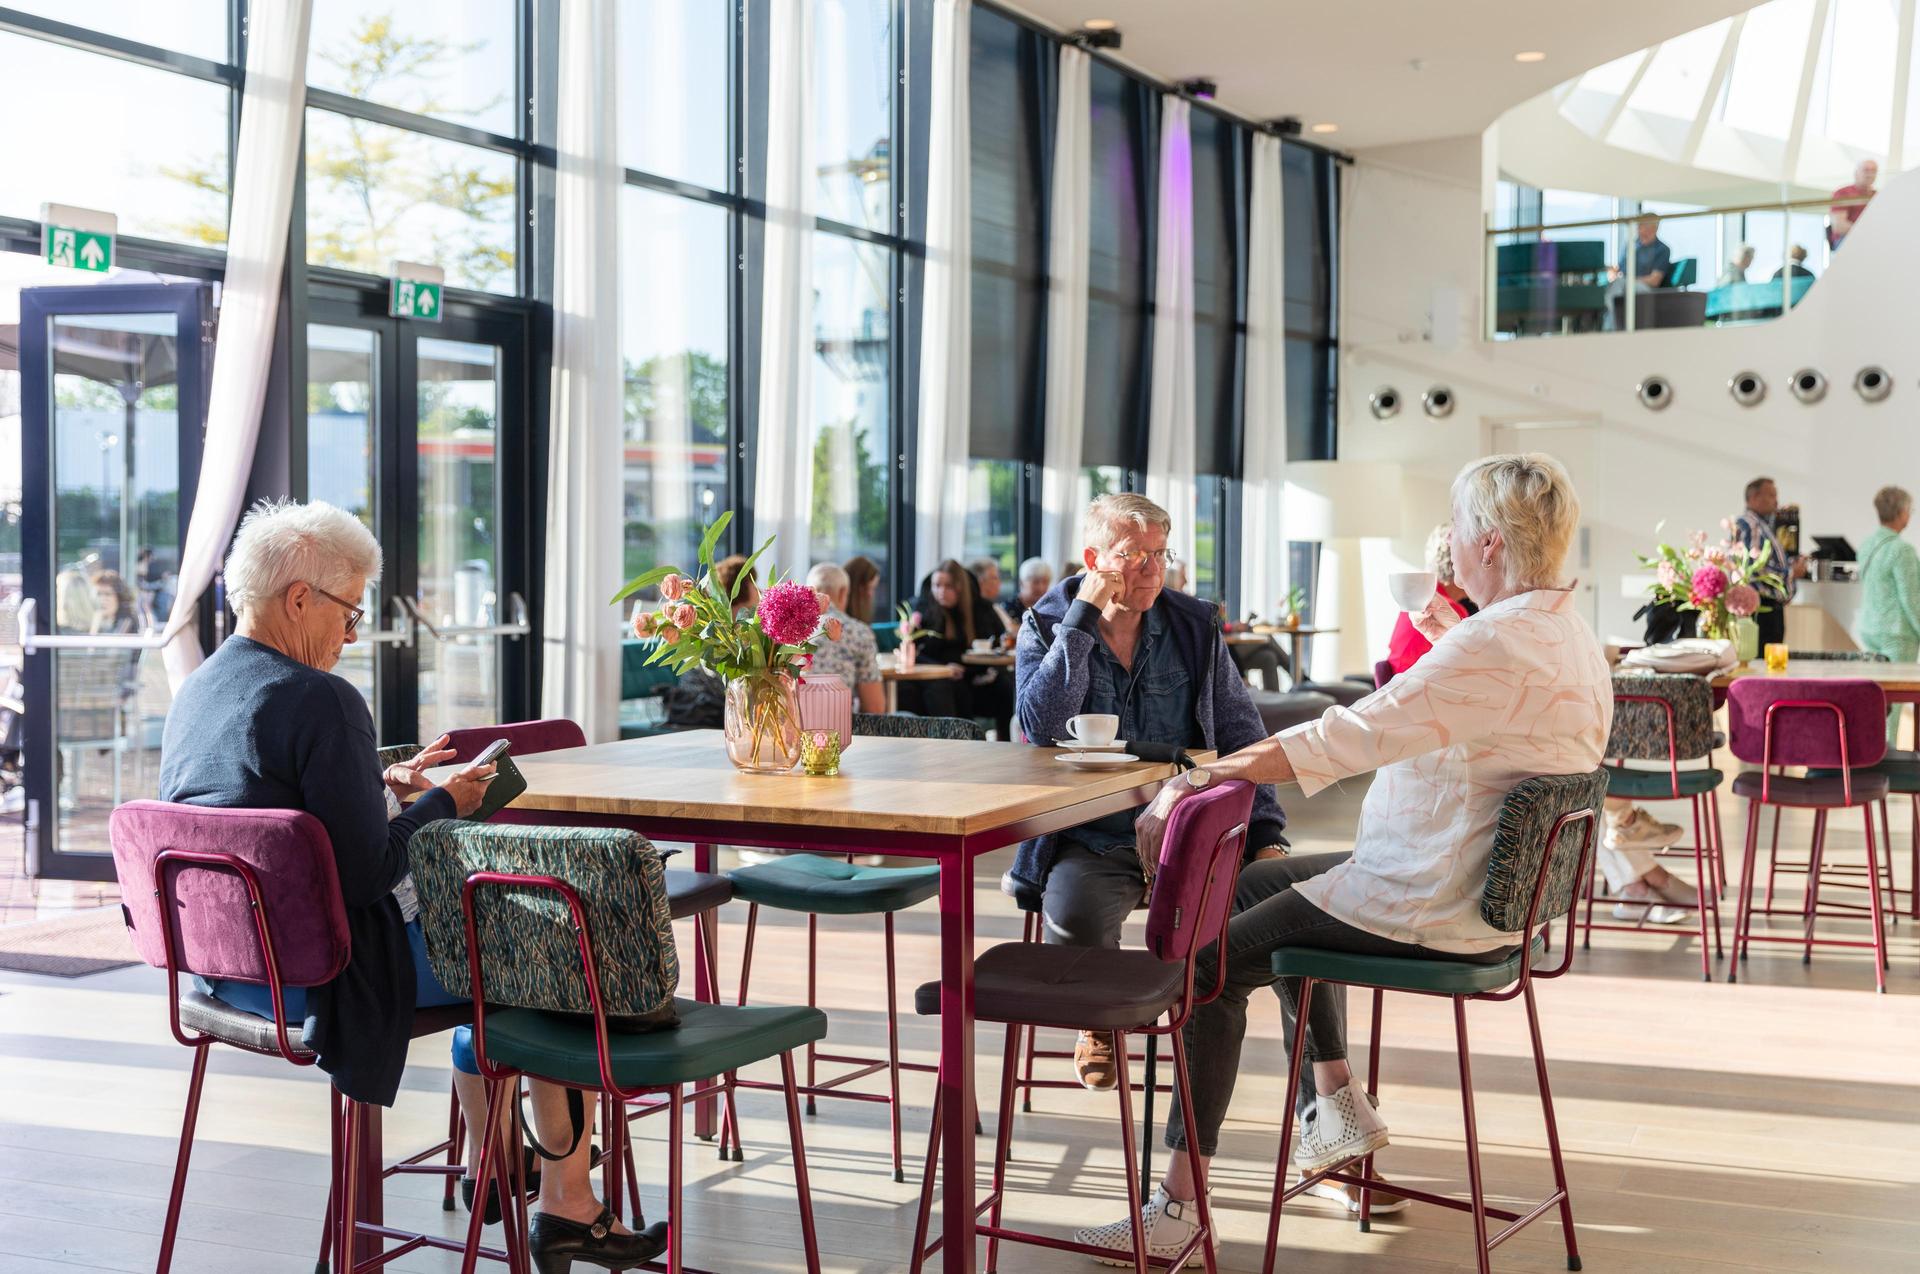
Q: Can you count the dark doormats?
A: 1